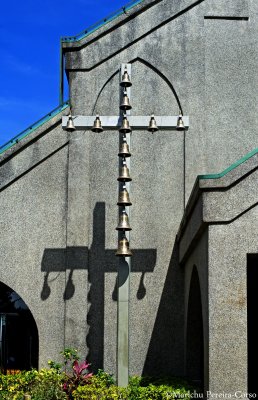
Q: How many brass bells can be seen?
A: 12